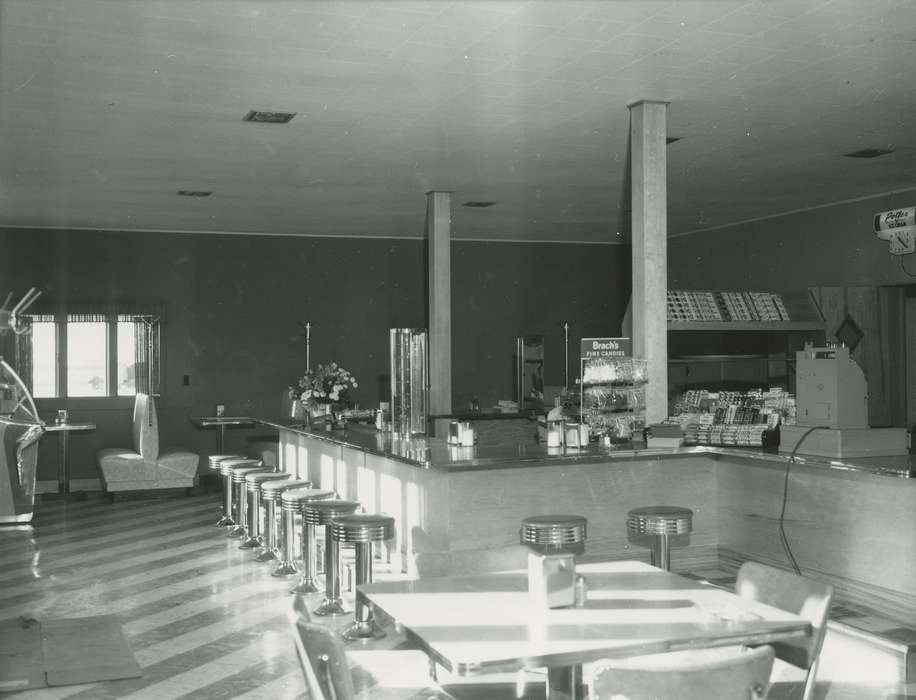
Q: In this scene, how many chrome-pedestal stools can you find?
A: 10